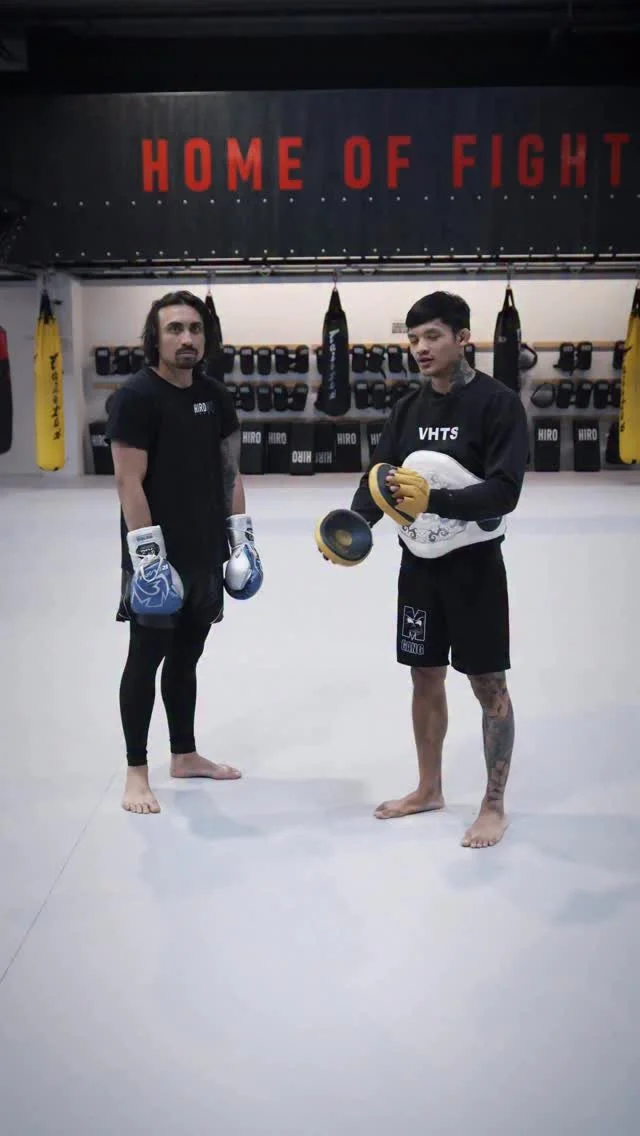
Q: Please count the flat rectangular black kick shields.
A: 9